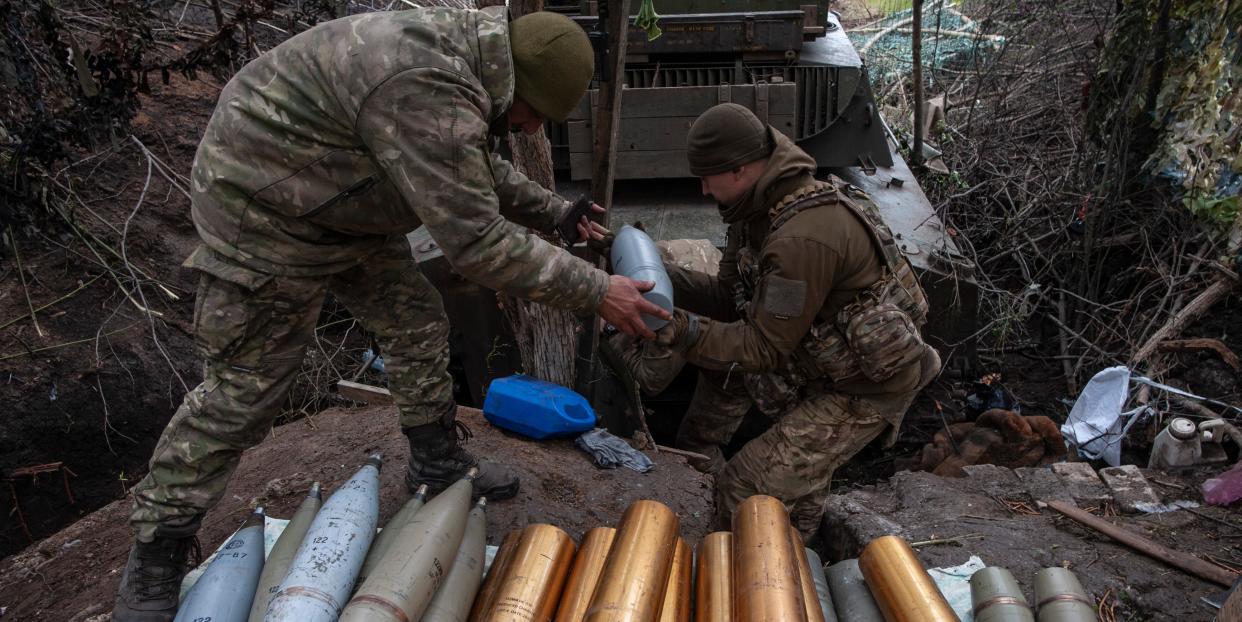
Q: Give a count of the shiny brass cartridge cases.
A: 9